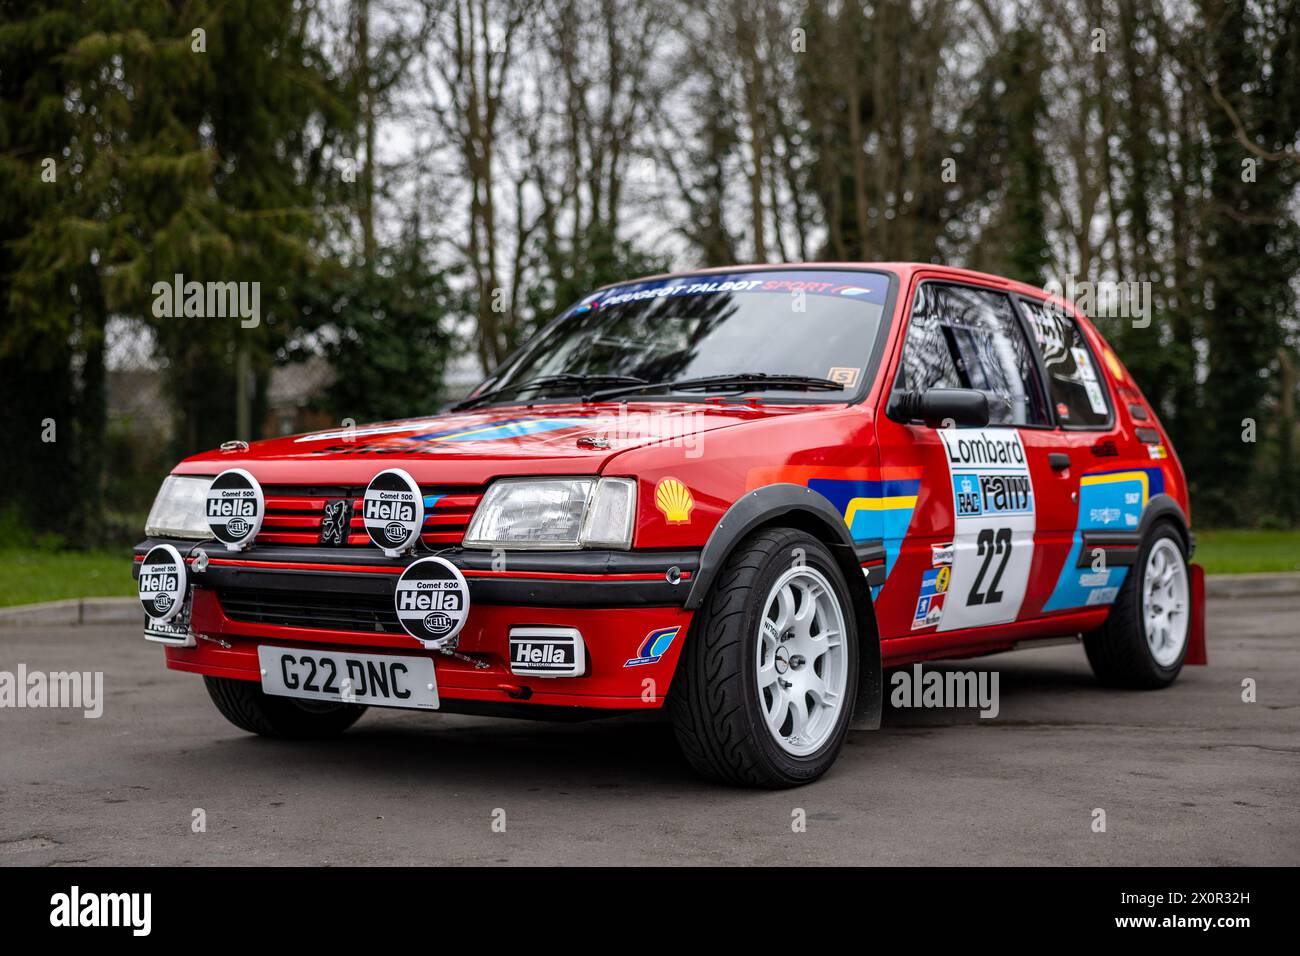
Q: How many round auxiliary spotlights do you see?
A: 4